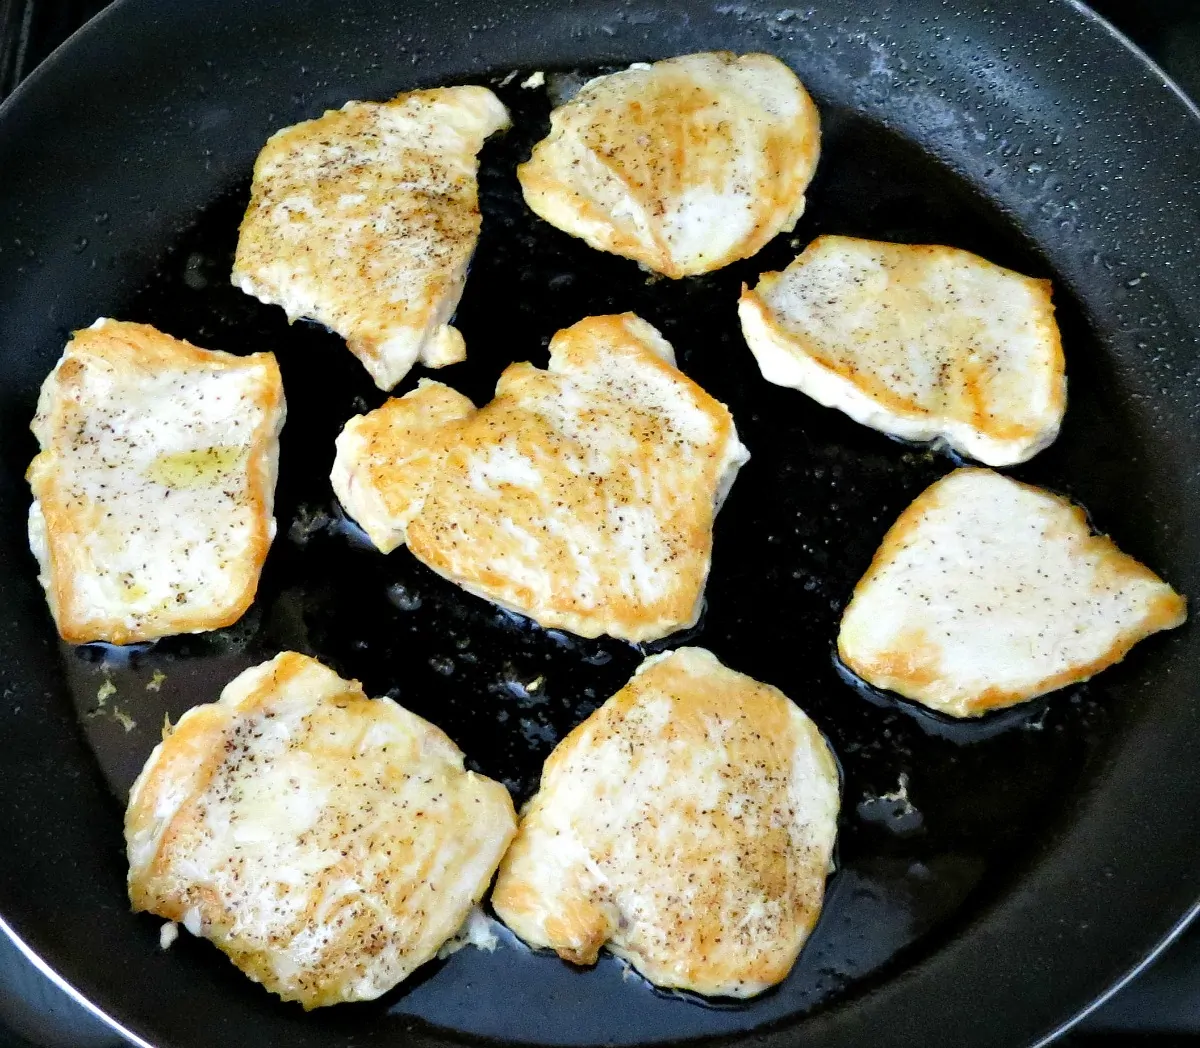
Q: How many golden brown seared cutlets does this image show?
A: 8